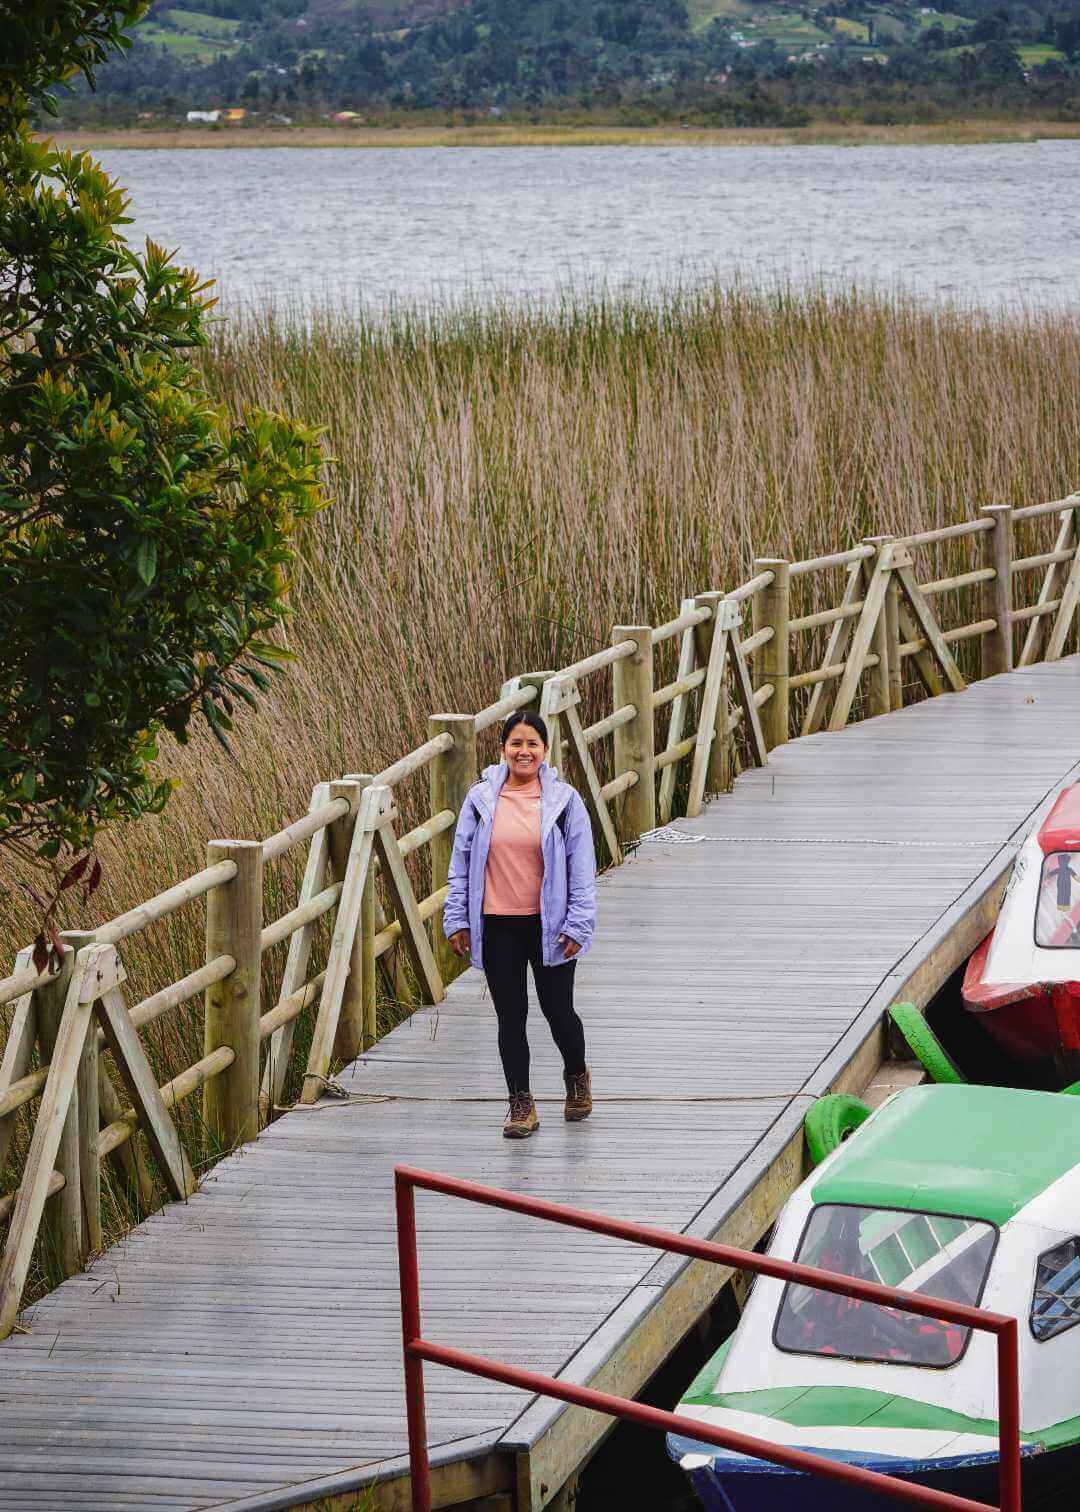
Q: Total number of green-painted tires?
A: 2